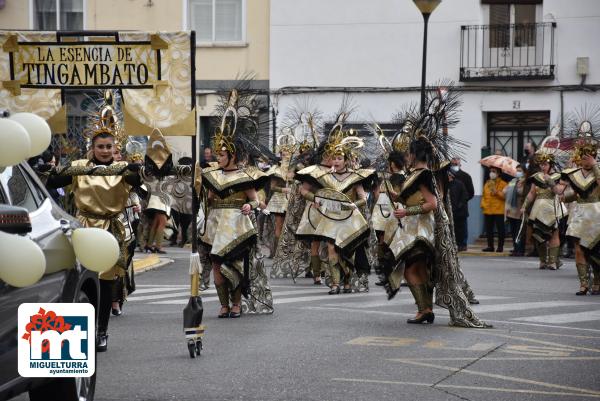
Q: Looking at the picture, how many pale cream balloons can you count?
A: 4